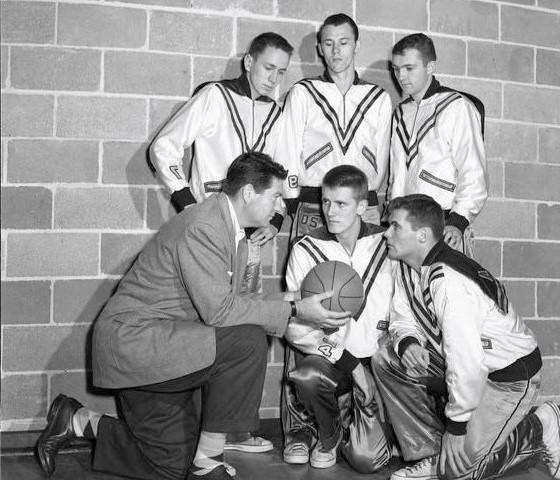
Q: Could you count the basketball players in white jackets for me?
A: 5